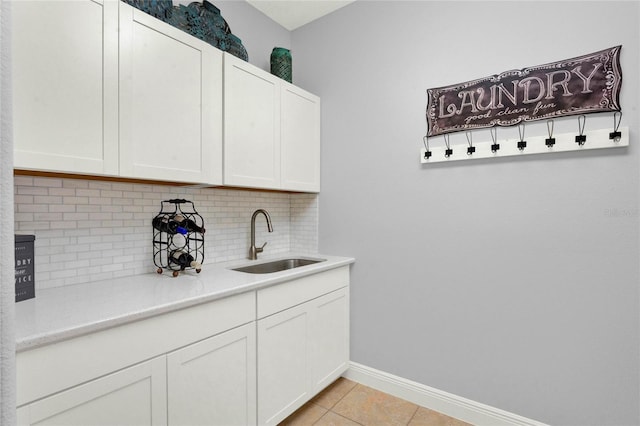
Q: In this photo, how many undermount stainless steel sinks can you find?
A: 1